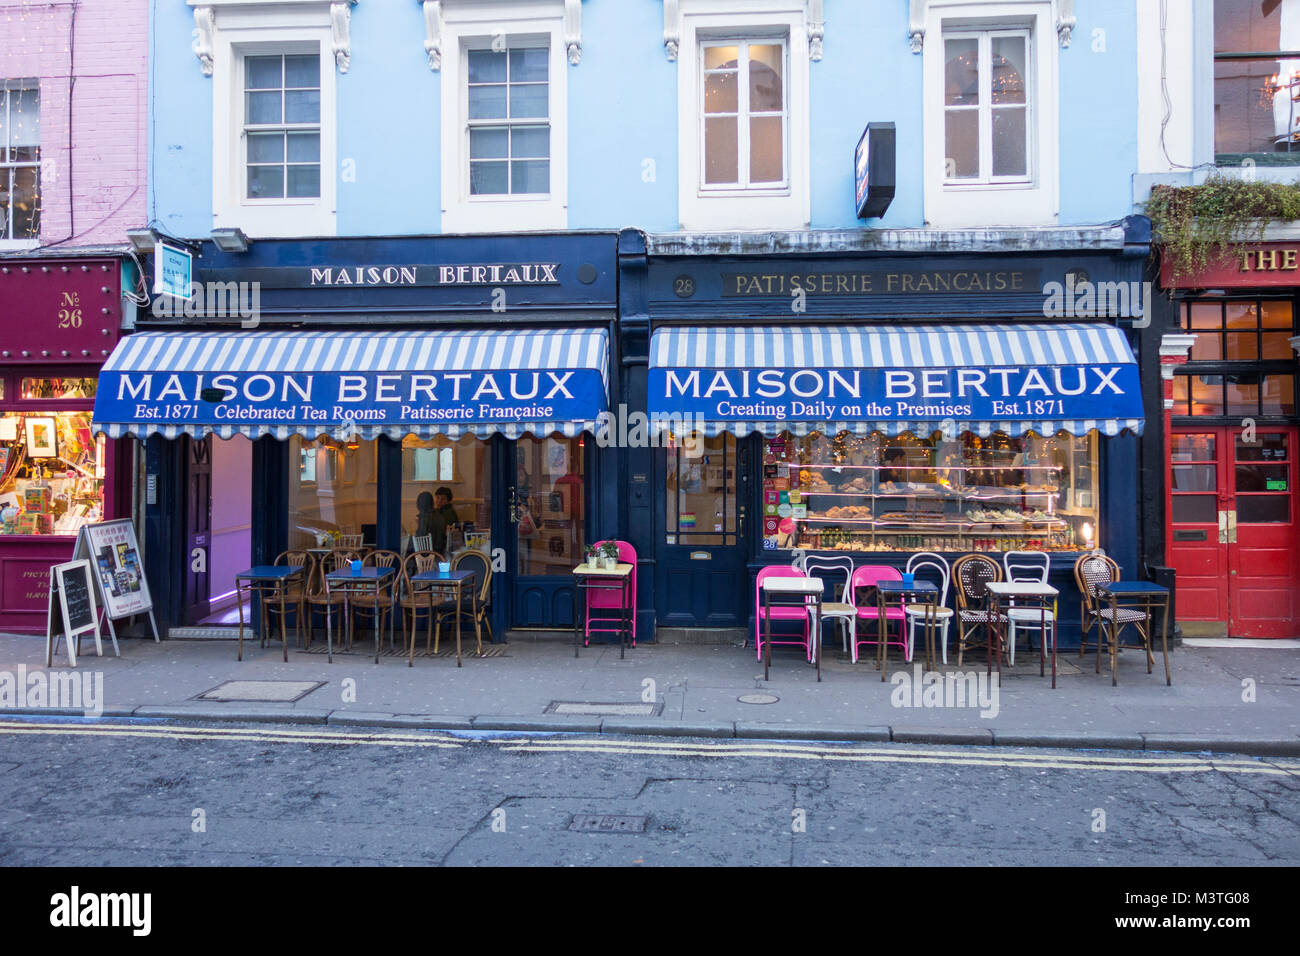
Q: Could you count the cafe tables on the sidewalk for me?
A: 8